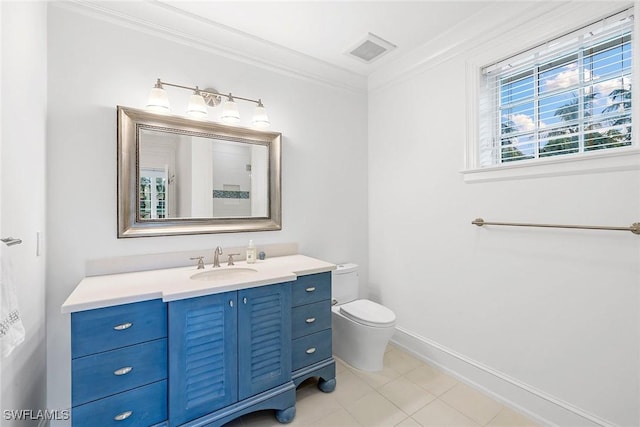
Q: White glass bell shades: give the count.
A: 4